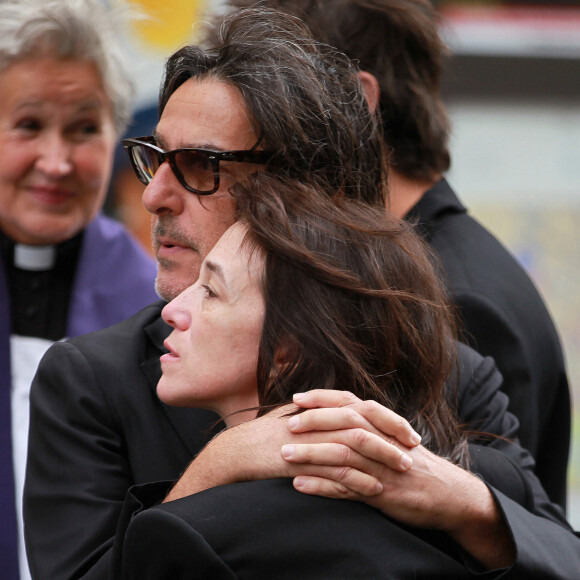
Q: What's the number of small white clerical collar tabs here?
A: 1